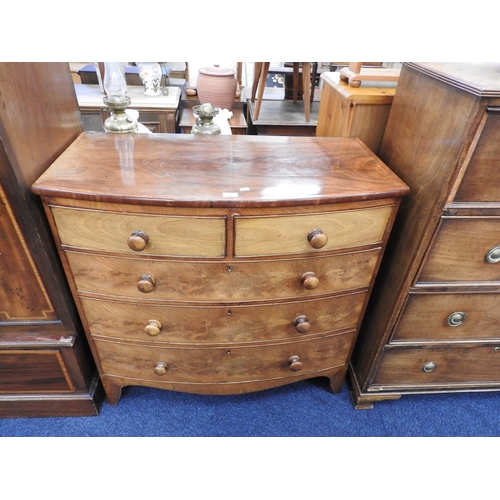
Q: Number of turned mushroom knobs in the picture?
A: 8